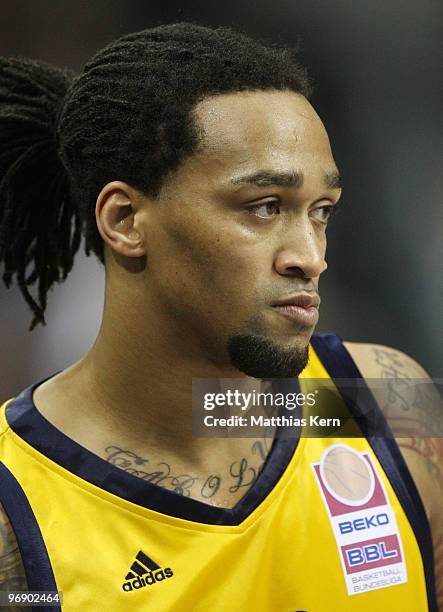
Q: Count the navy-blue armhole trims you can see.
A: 2